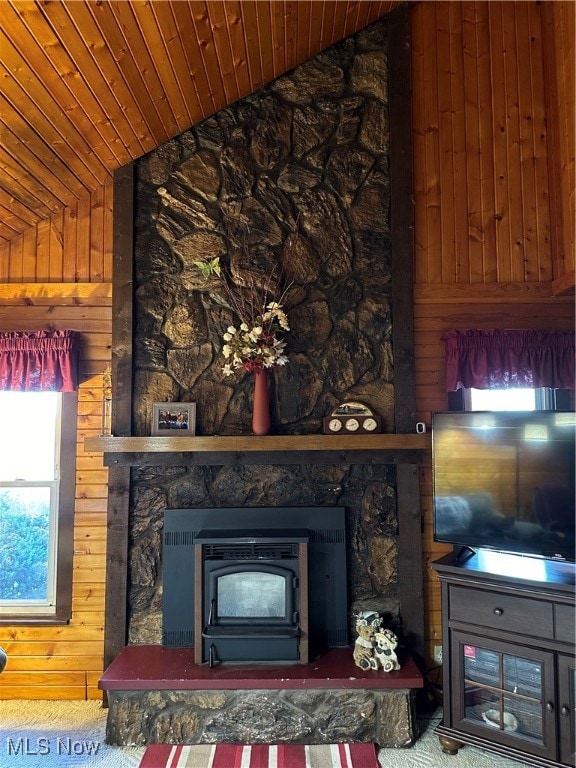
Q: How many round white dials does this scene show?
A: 3